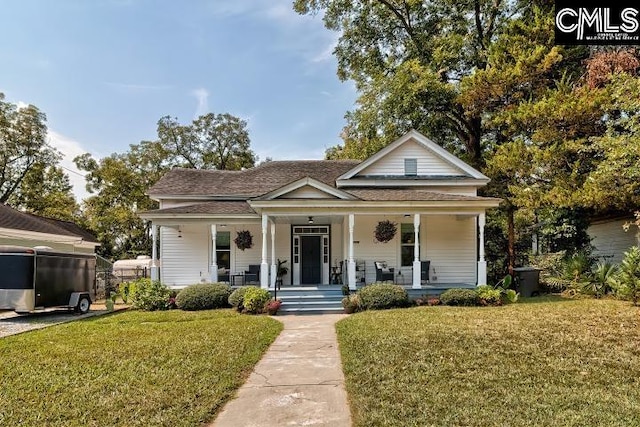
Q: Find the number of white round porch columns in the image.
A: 7